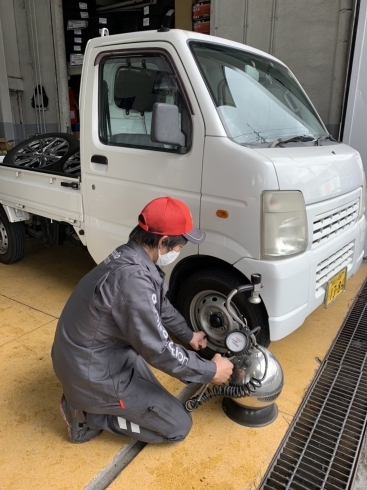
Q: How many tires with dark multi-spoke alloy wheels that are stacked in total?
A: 2